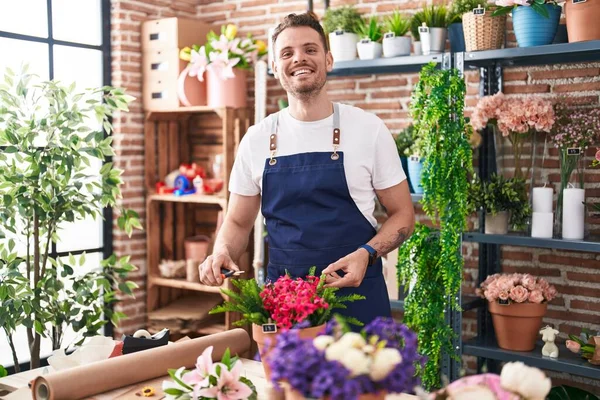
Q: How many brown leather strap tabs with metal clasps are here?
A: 2